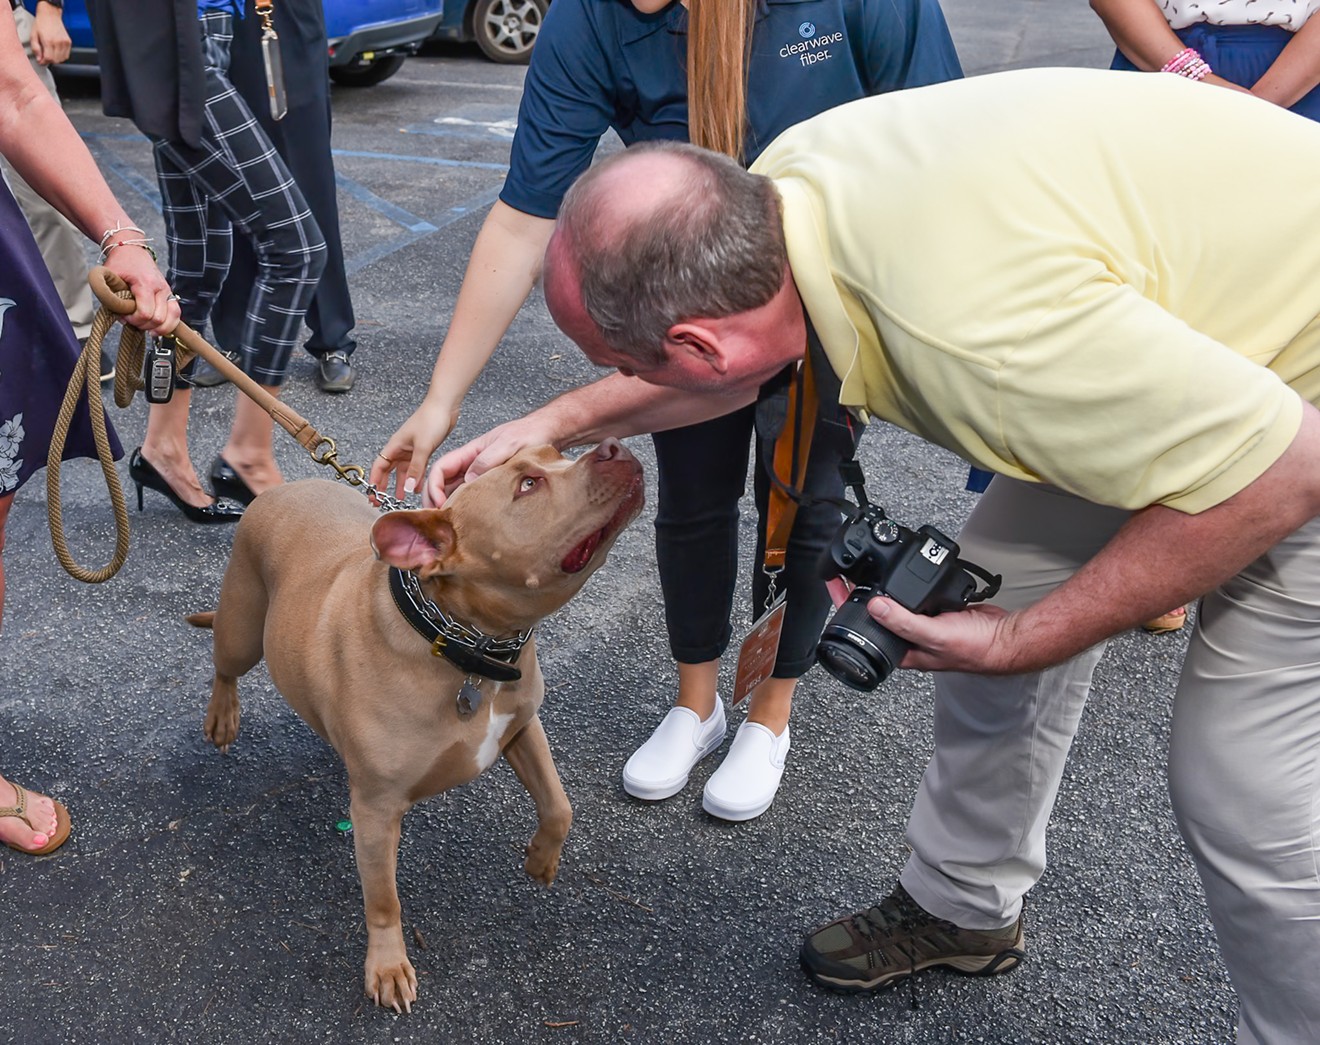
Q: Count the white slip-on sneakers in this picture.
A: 2